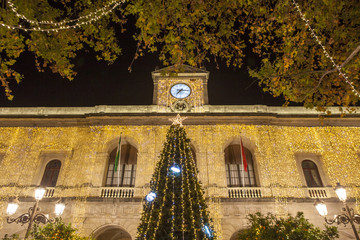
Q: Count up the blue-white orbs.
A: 3